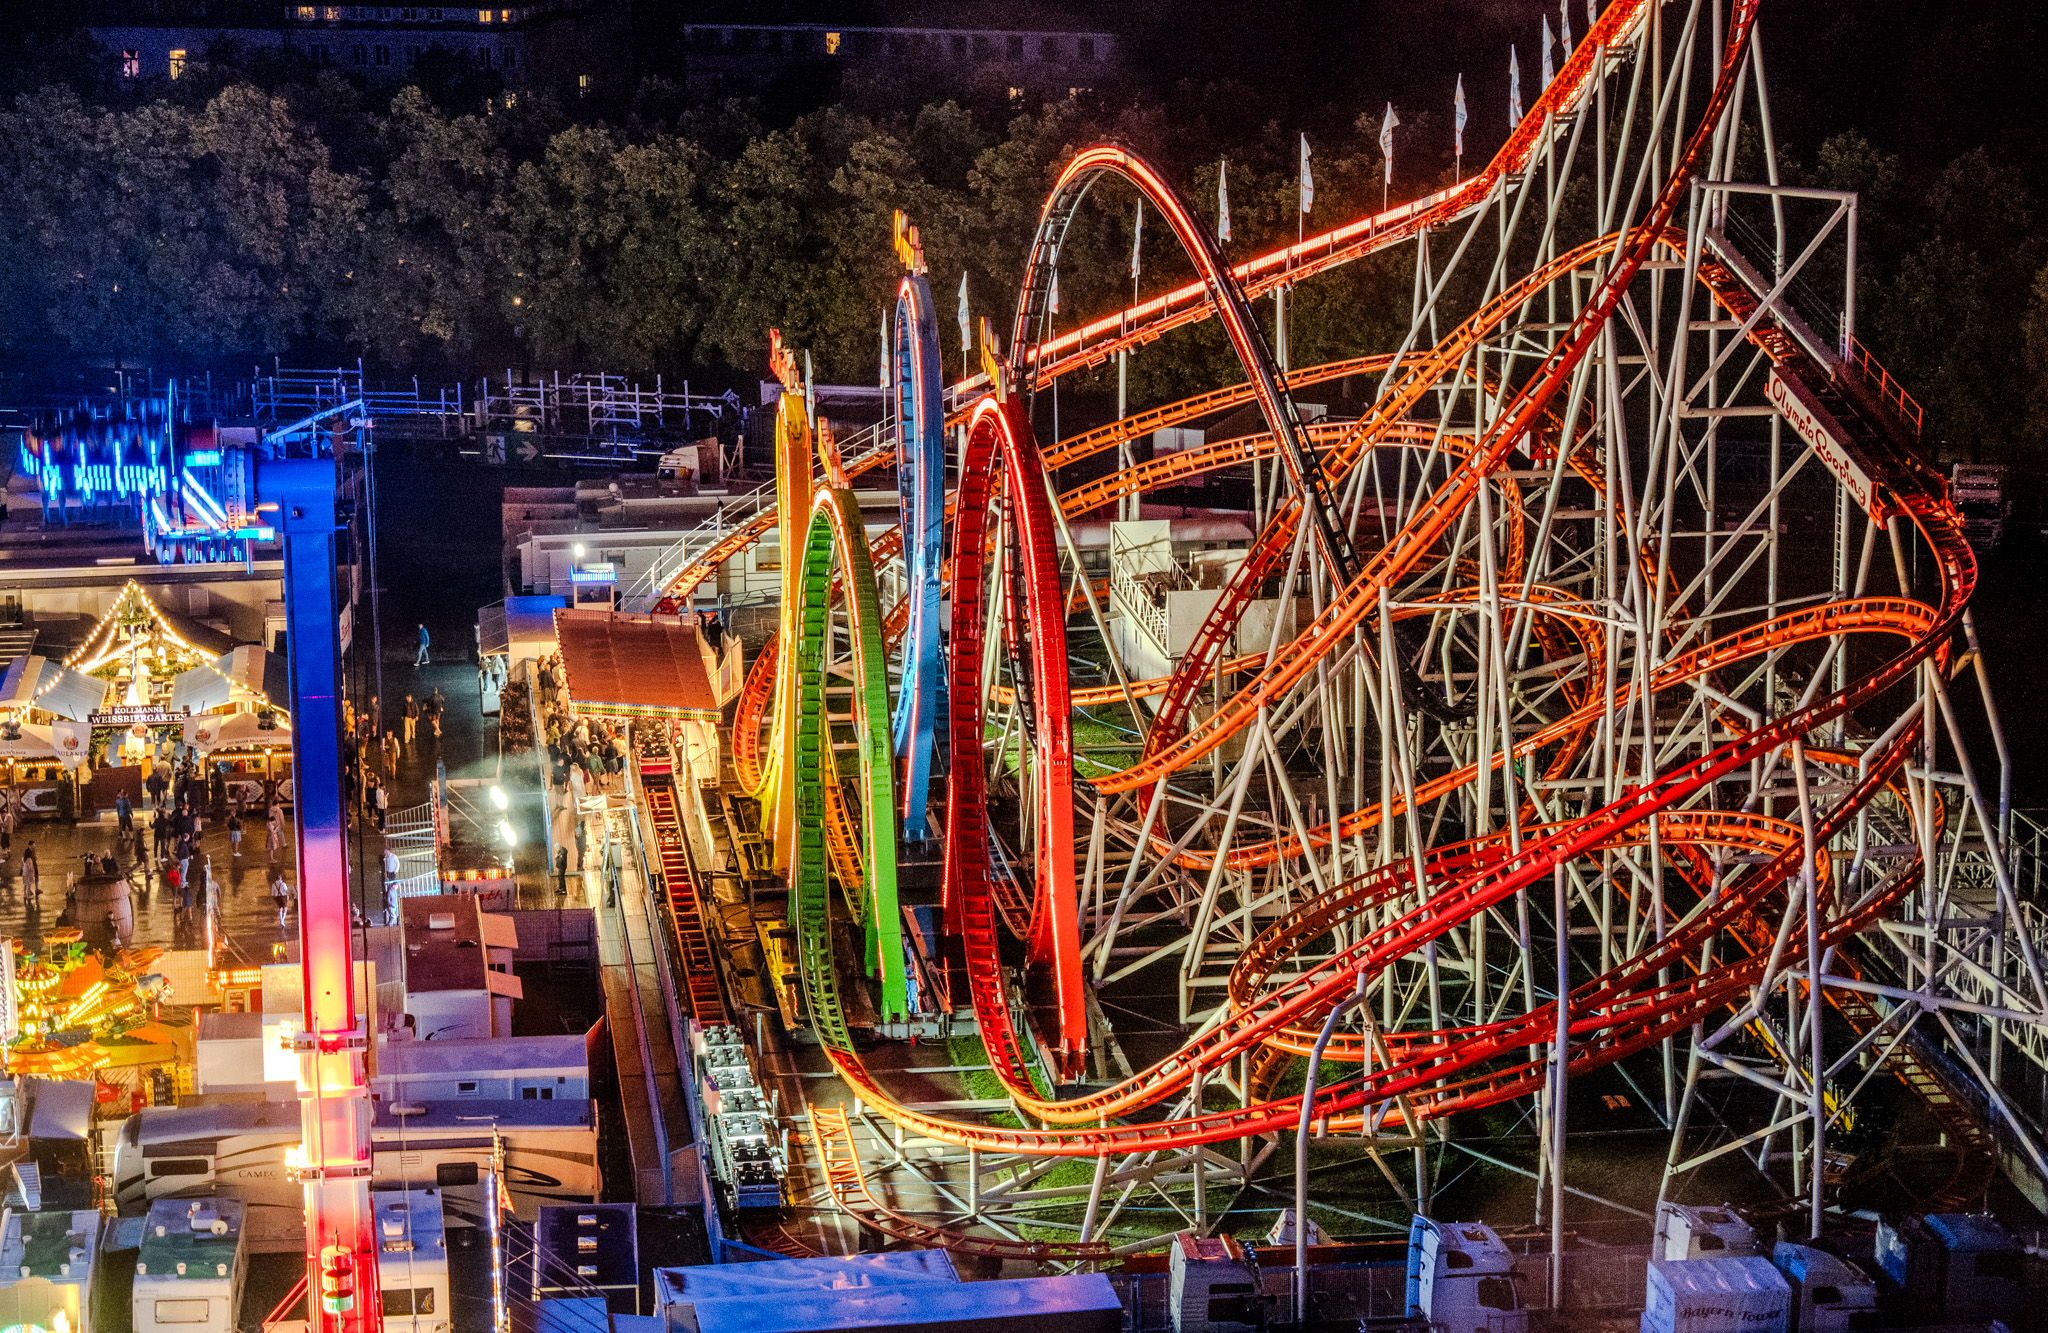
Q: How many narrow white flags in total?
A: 13